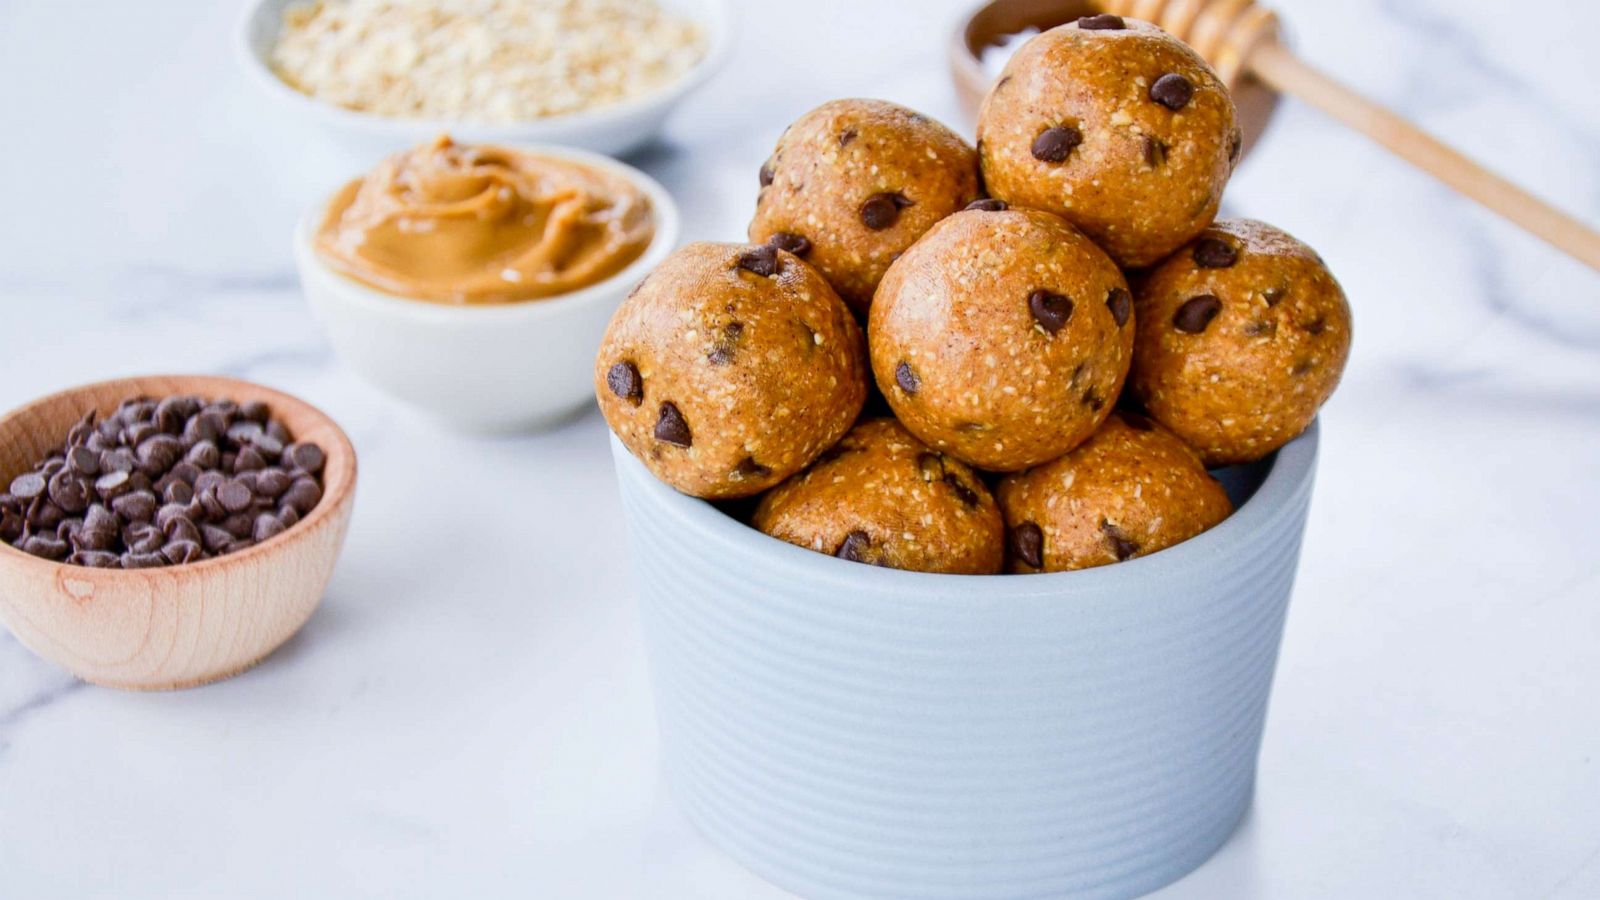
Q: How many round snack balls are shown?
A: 7